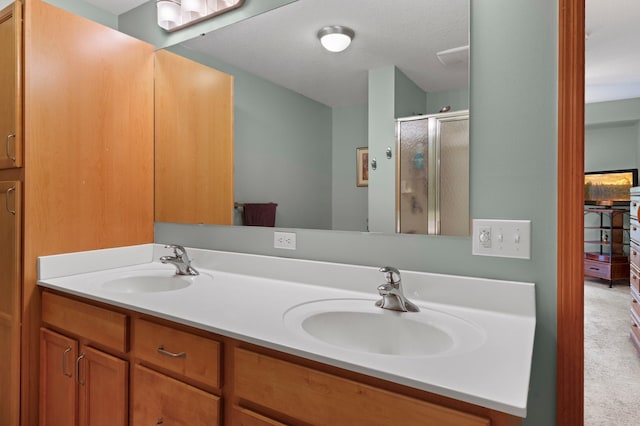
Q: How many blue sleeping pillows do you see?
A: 0